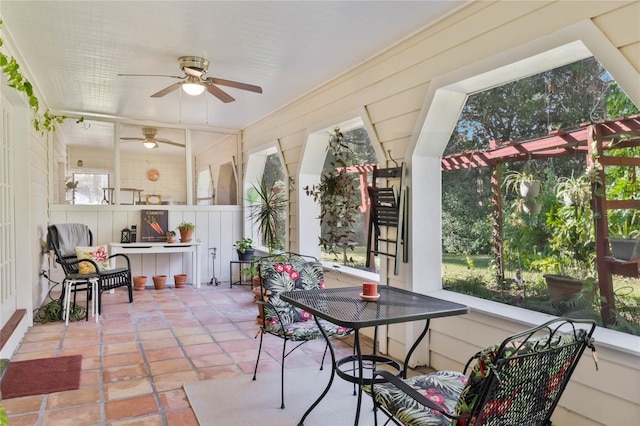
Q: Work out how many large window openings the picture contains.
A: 3